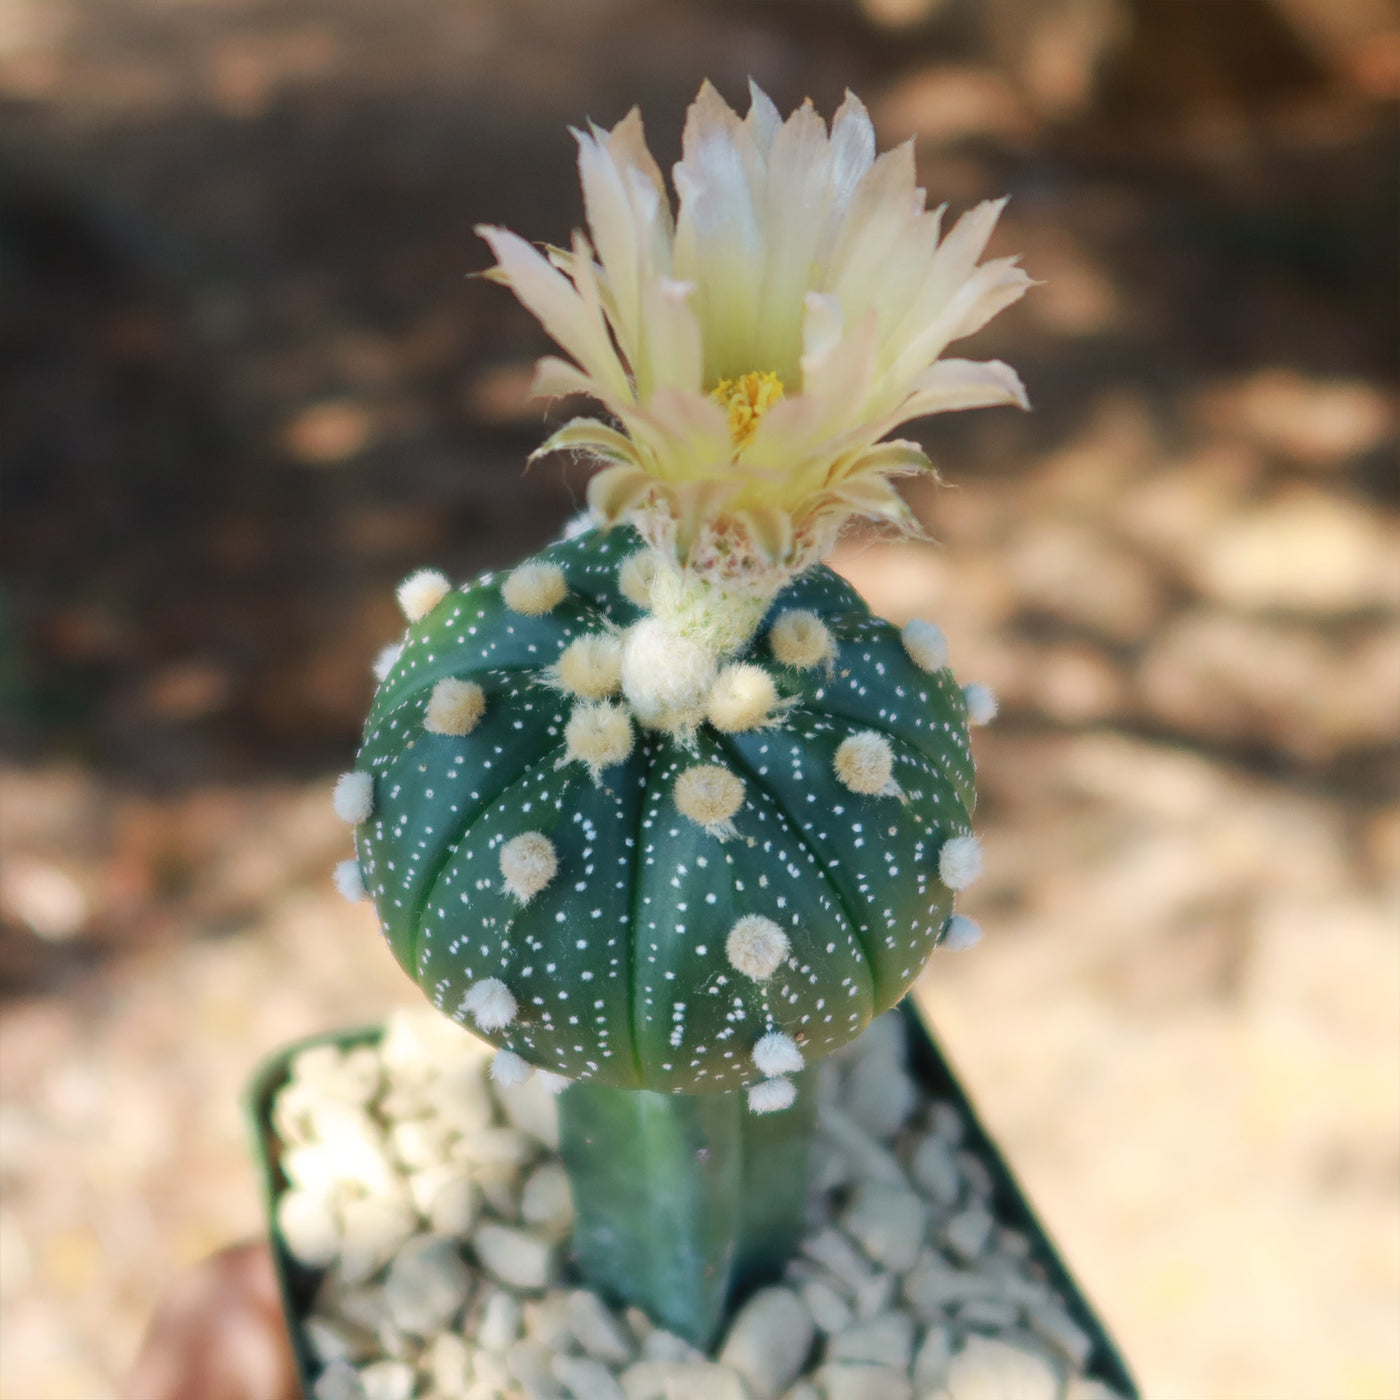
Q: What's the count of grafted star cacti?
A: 1